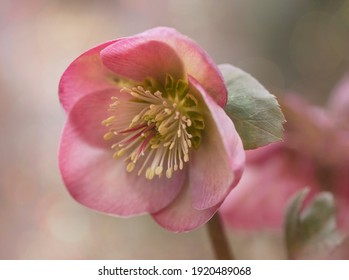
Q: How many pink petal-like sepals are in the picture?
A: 5